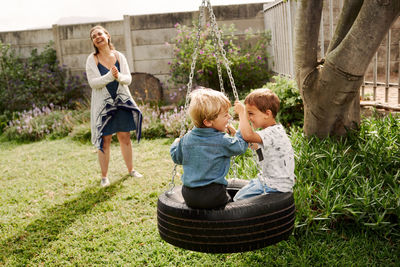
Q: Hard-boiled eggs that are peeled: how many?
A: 0